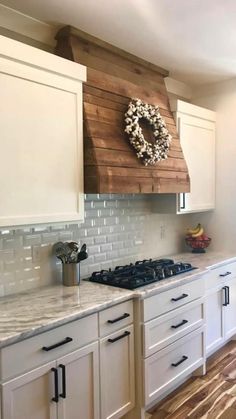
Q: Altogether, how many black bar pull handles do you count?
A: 12